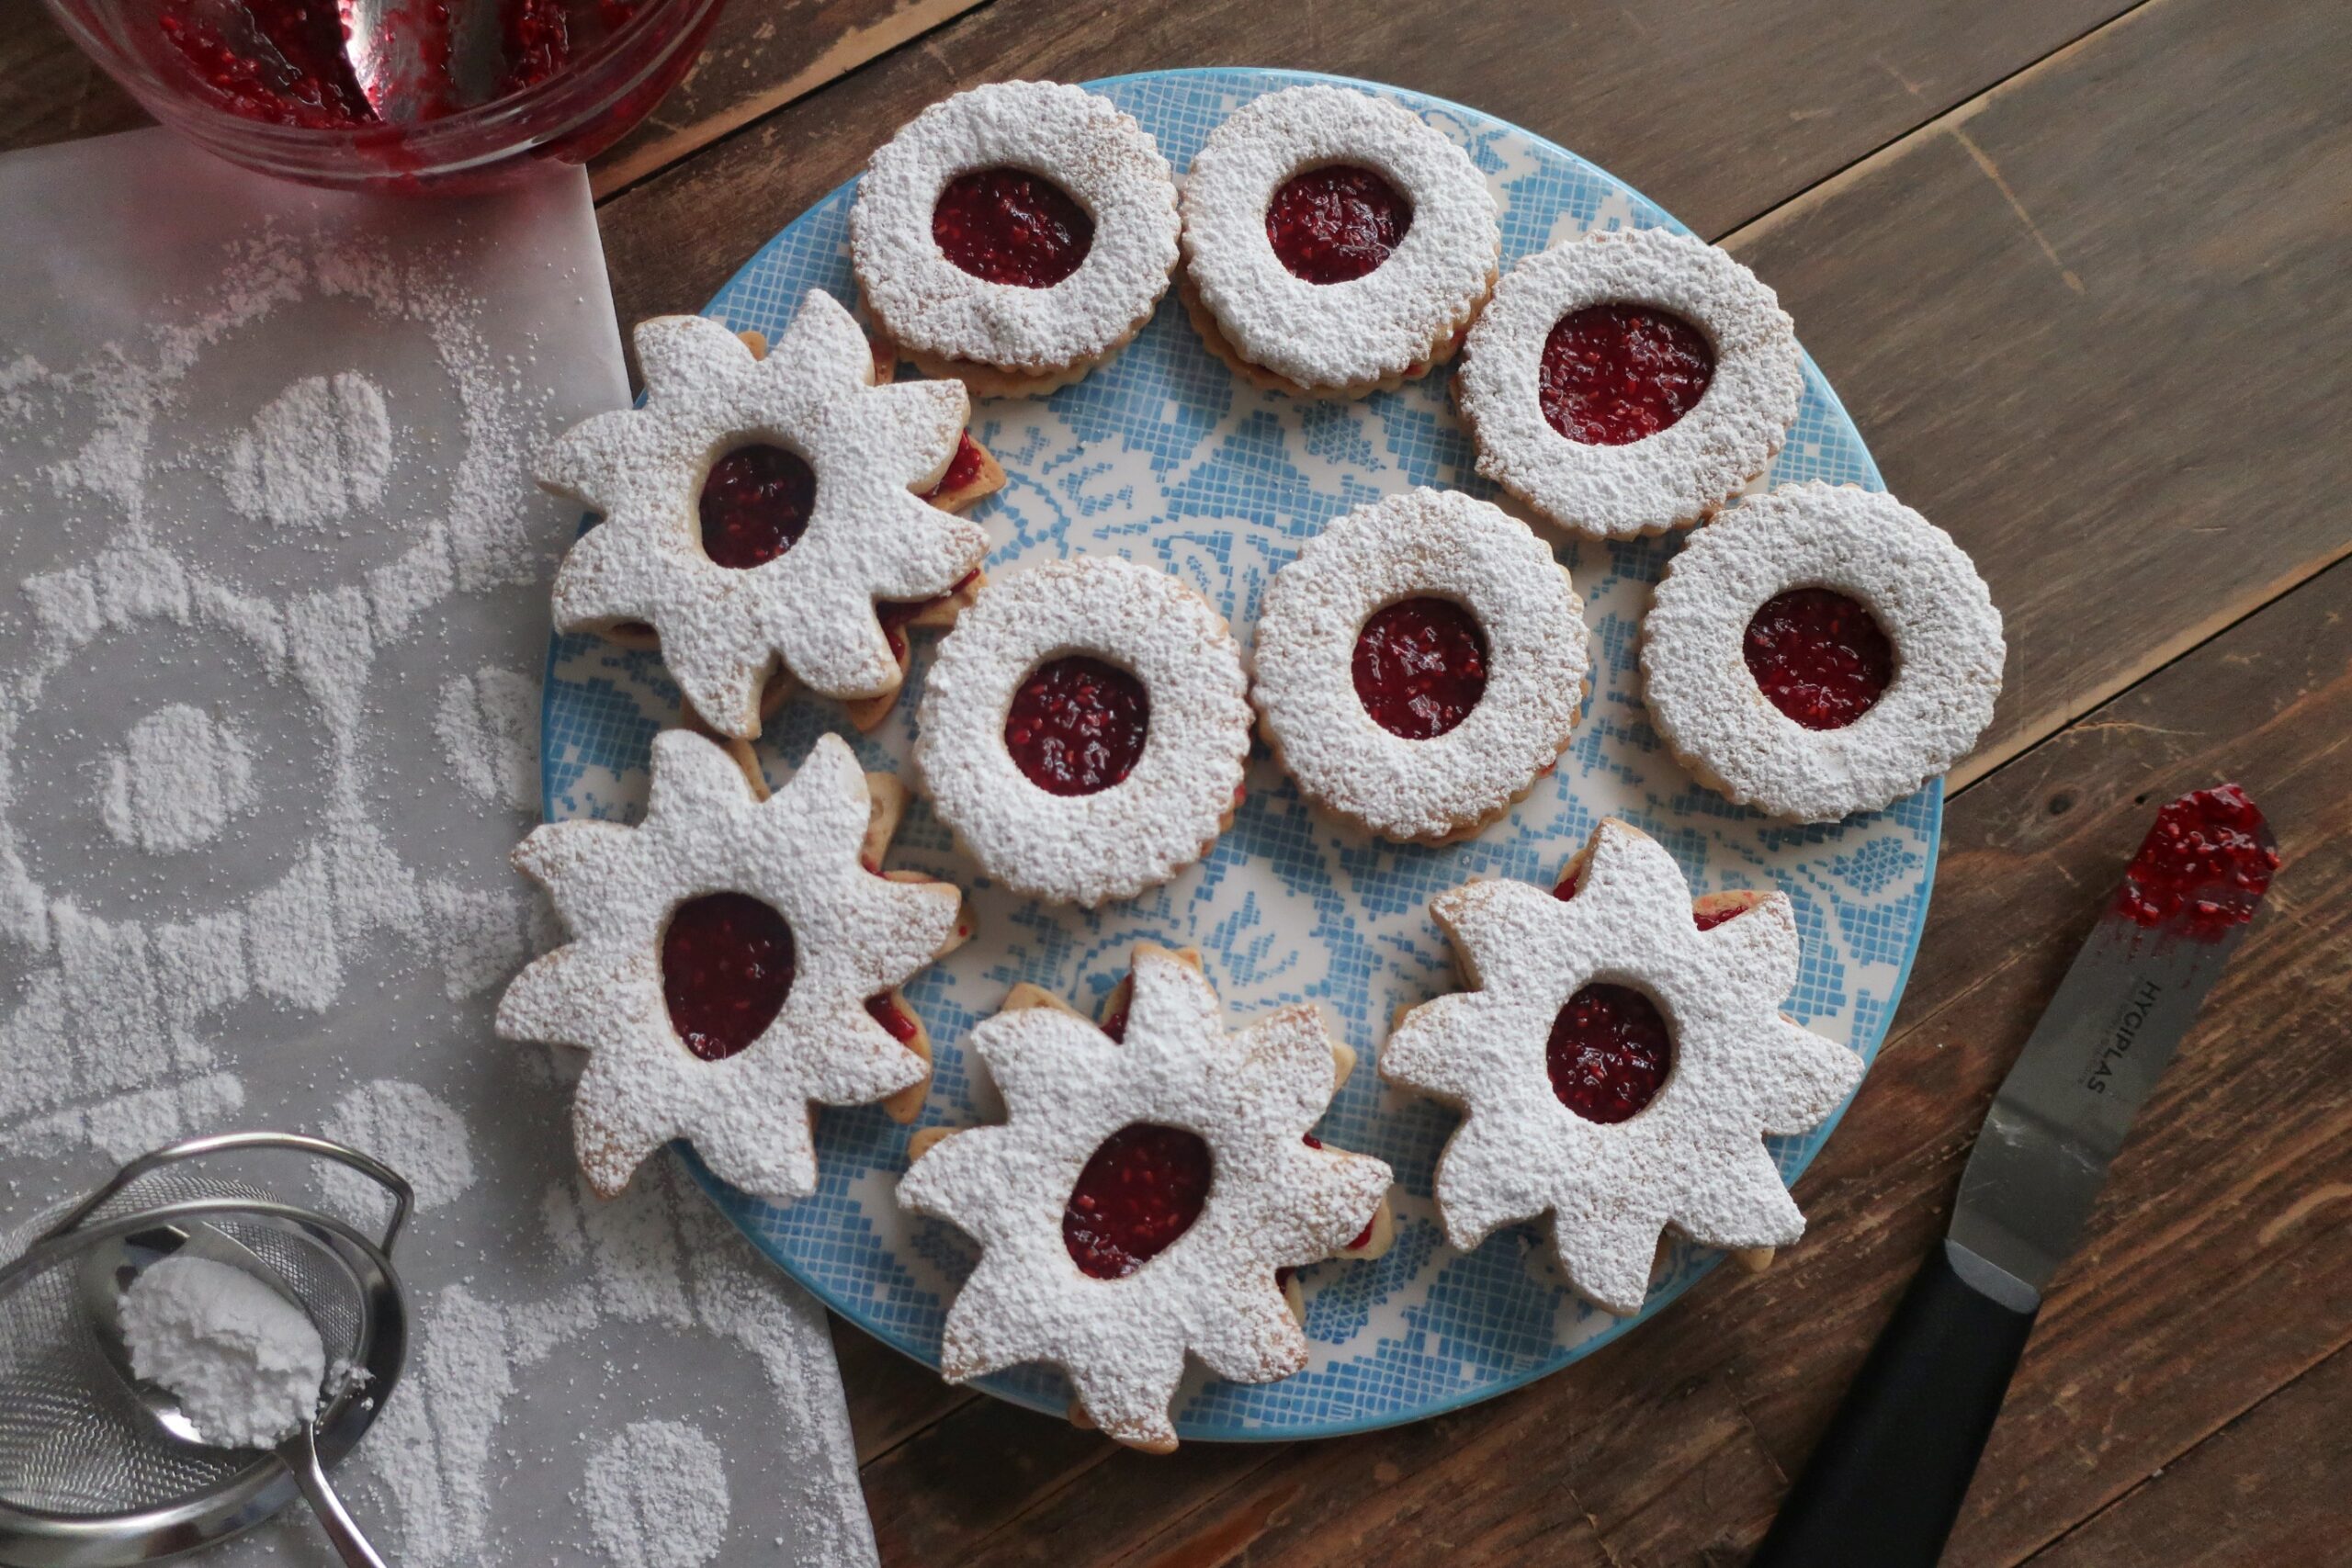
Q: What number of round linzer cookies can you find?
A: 6